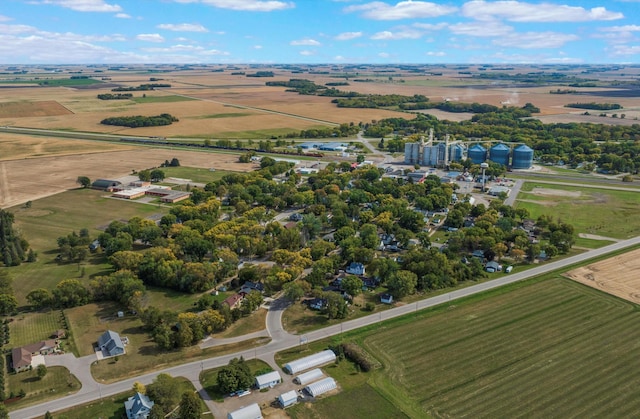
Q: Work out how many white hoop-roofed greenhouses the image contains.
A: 3